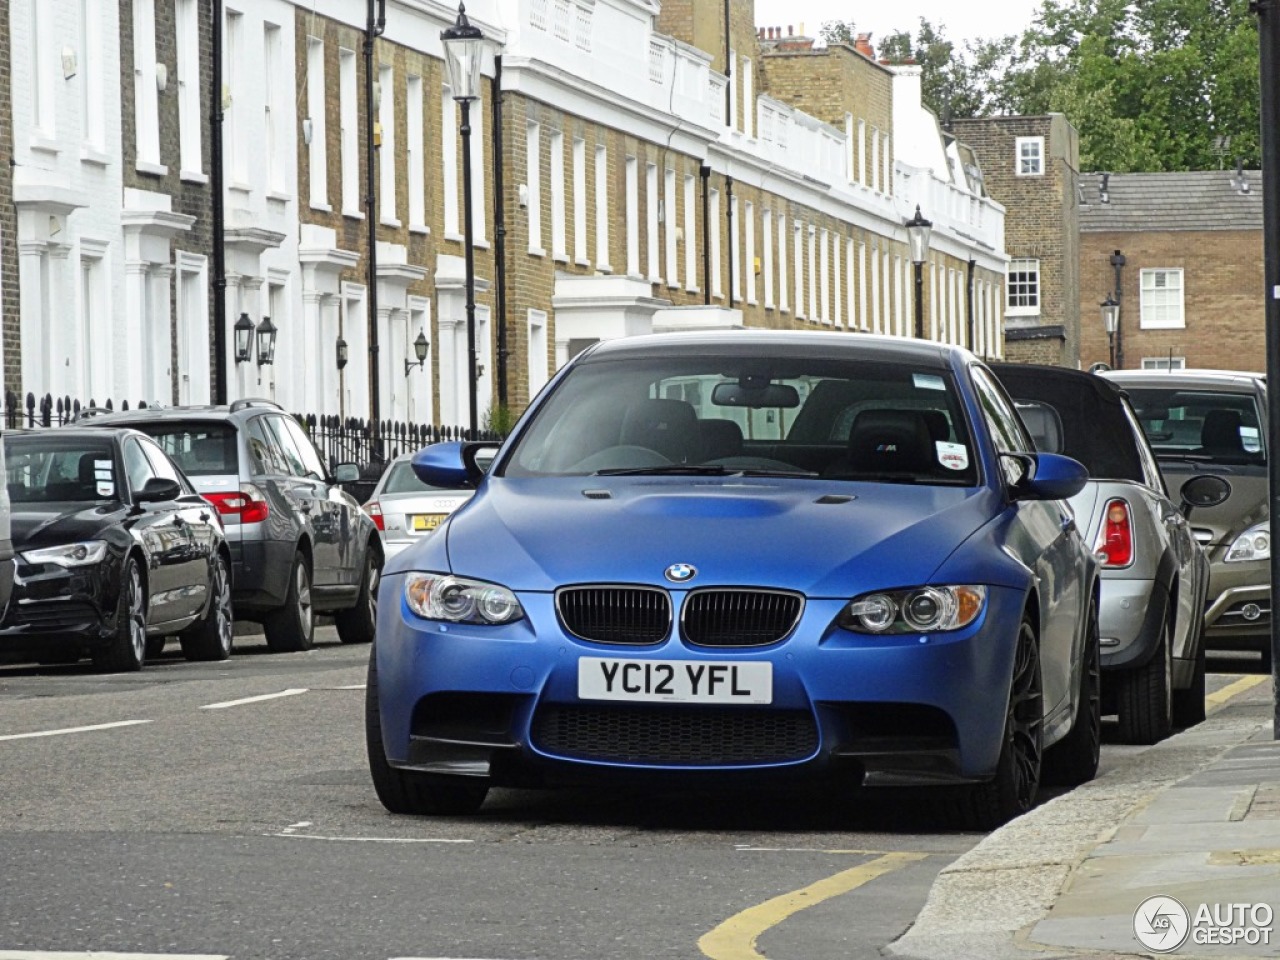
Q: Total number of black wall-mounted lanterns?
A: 4